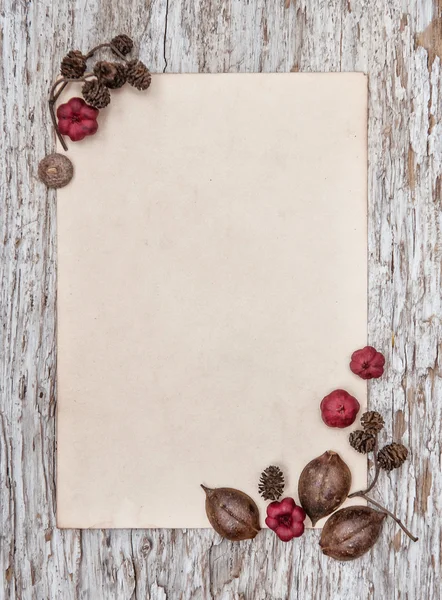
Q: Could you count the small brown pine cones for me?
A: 9